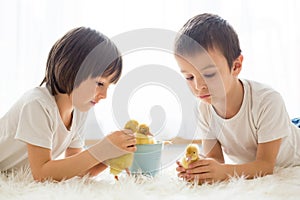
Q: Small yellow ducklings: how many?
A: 3